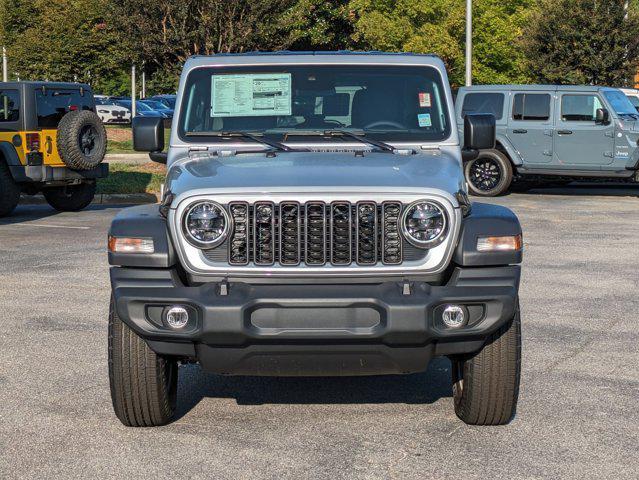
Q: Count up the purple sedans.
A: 0